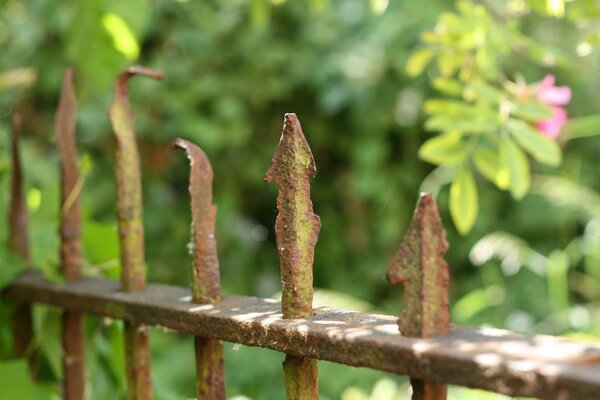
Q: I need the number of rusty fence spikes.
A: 6